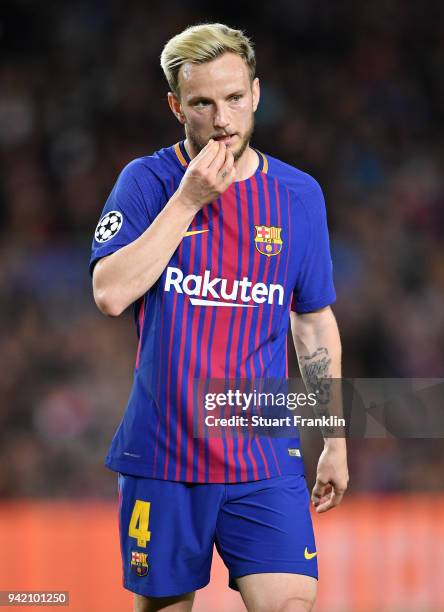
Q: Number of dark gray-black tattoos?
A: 1